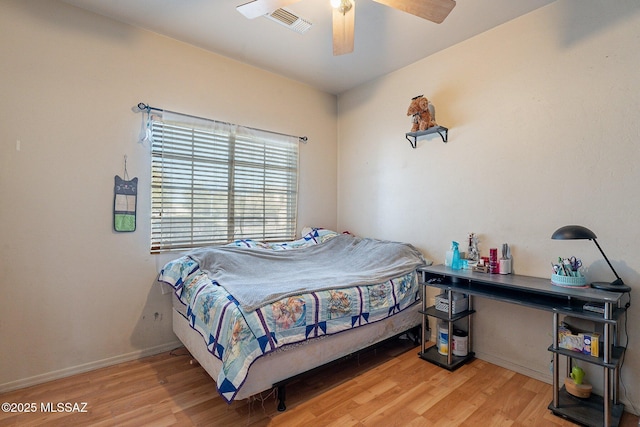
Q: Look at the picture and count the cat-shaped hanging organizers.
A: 1